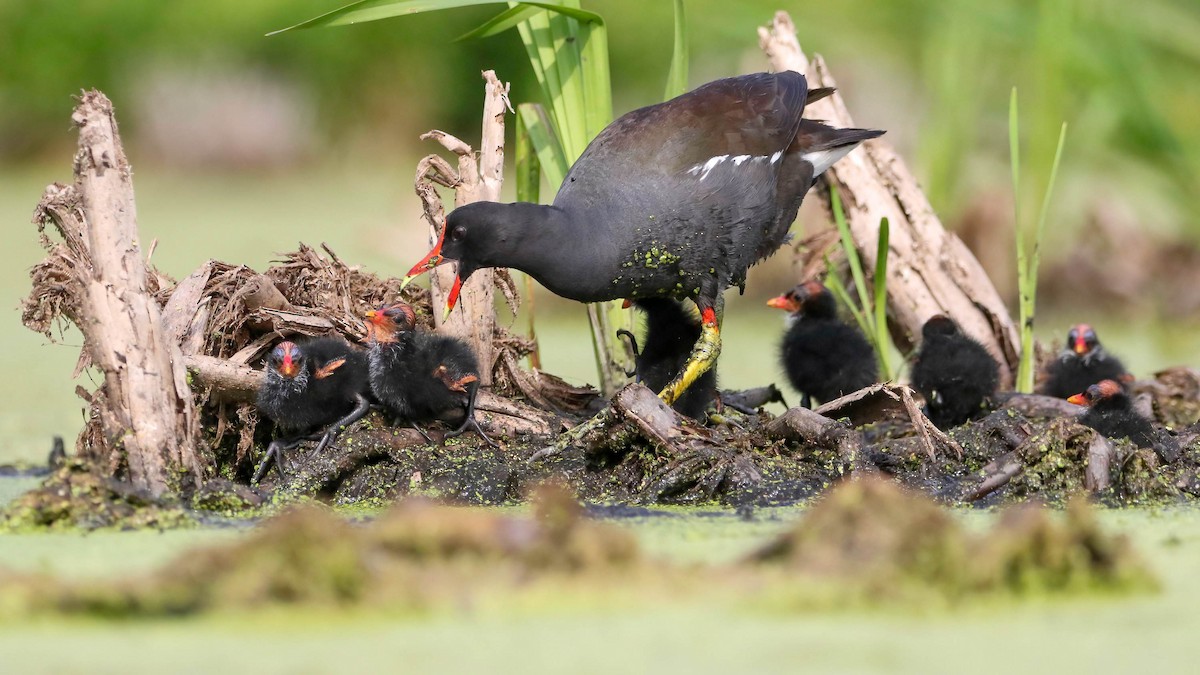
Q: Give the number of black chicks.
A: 7